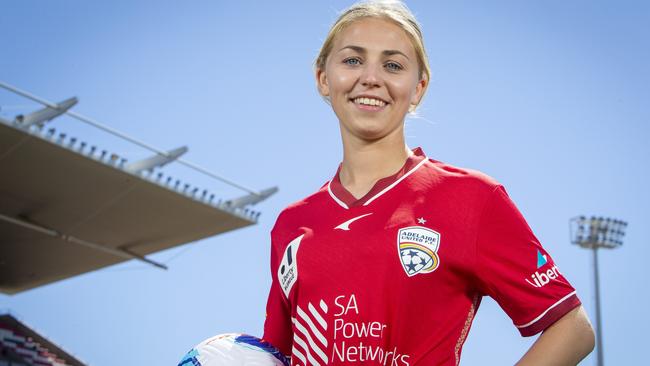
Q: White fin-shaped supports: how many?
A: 3